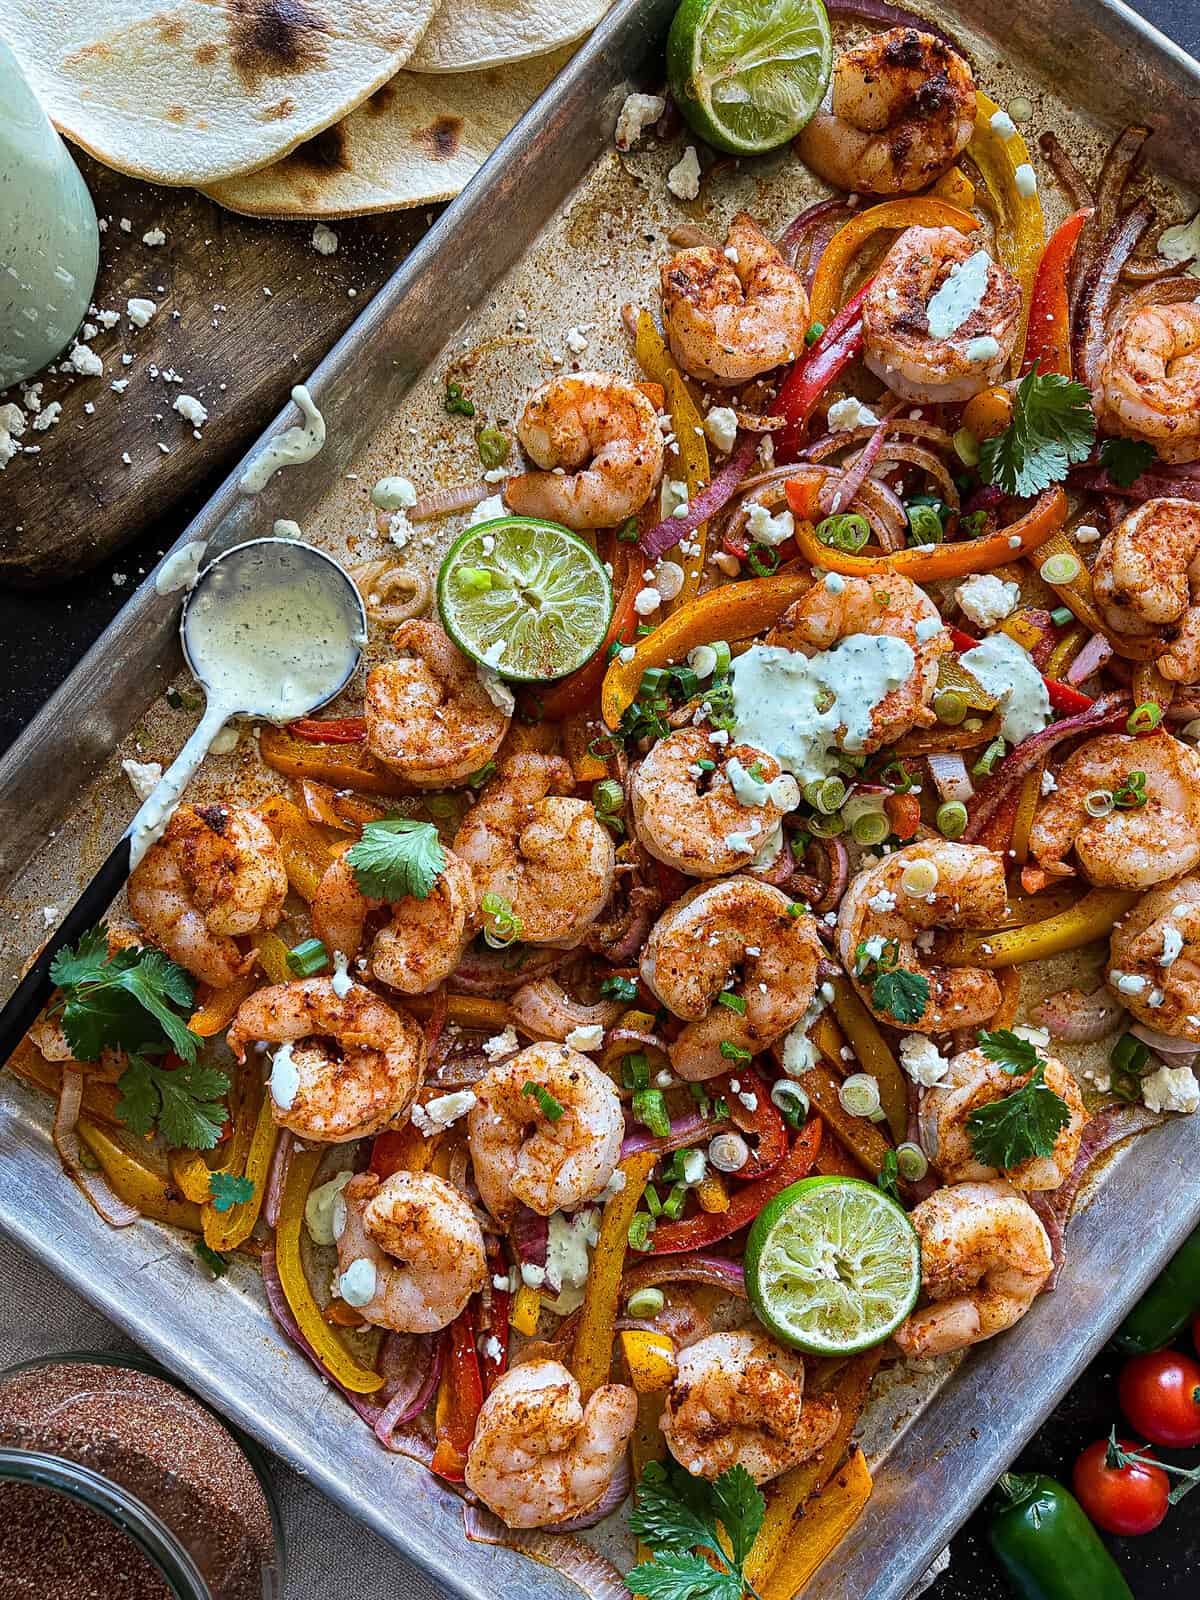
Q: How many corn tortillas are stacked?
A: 3